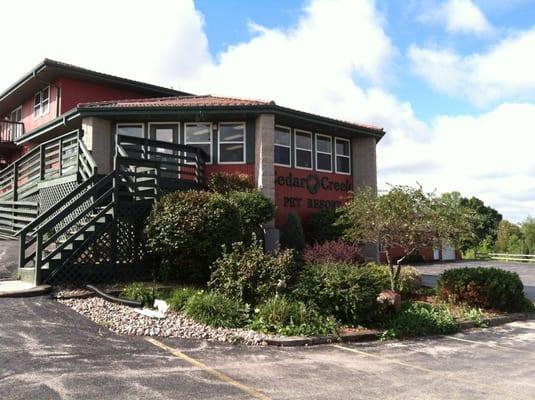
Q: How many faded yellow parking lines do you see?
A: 3